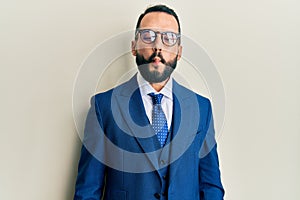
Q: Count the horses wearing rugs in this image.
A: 0